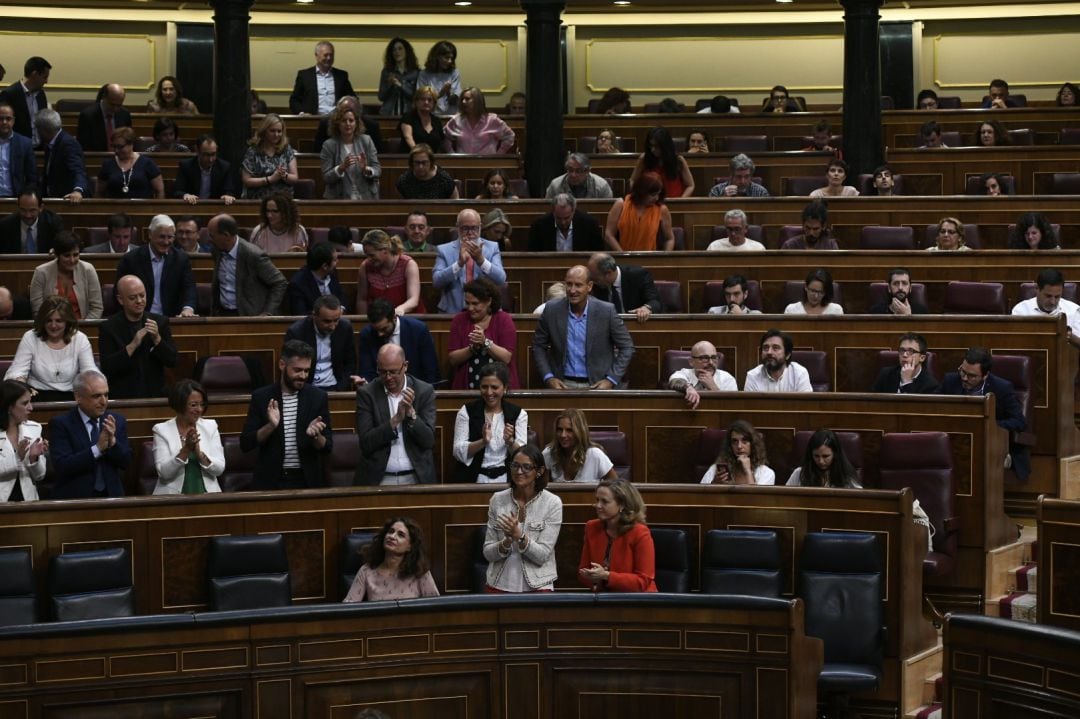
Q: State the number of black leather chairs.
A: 8